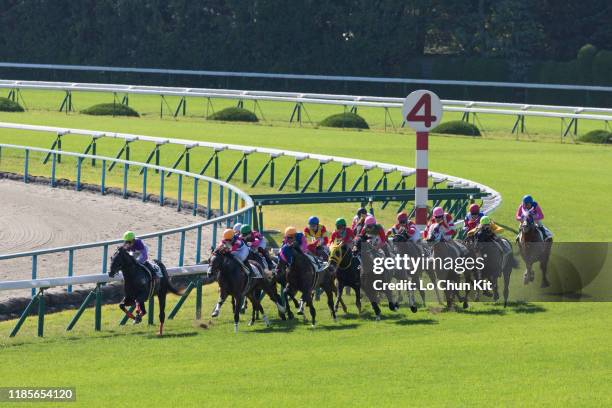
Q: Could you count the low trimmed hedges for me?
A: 6